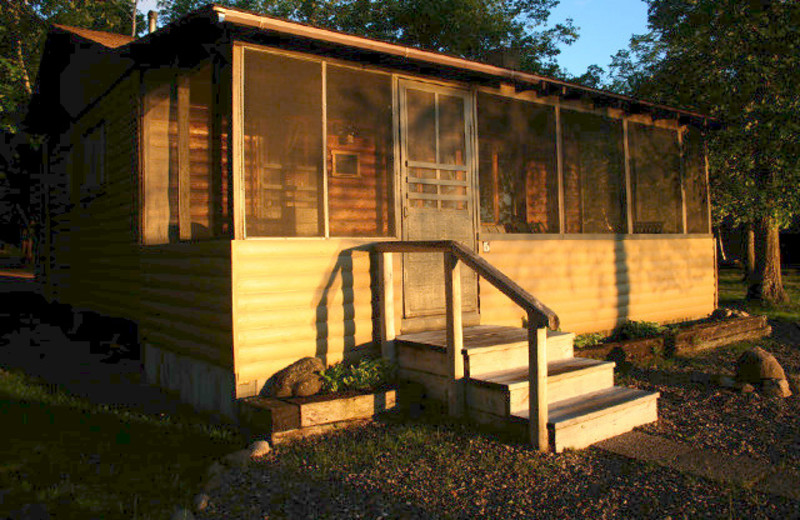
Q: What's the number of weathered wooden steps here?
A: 3